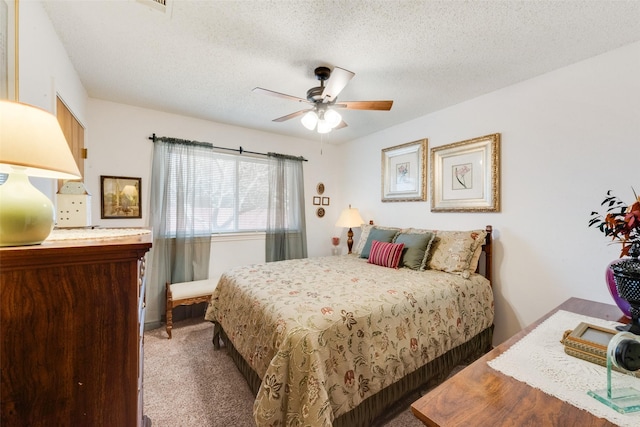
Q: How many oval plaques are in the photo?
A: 2